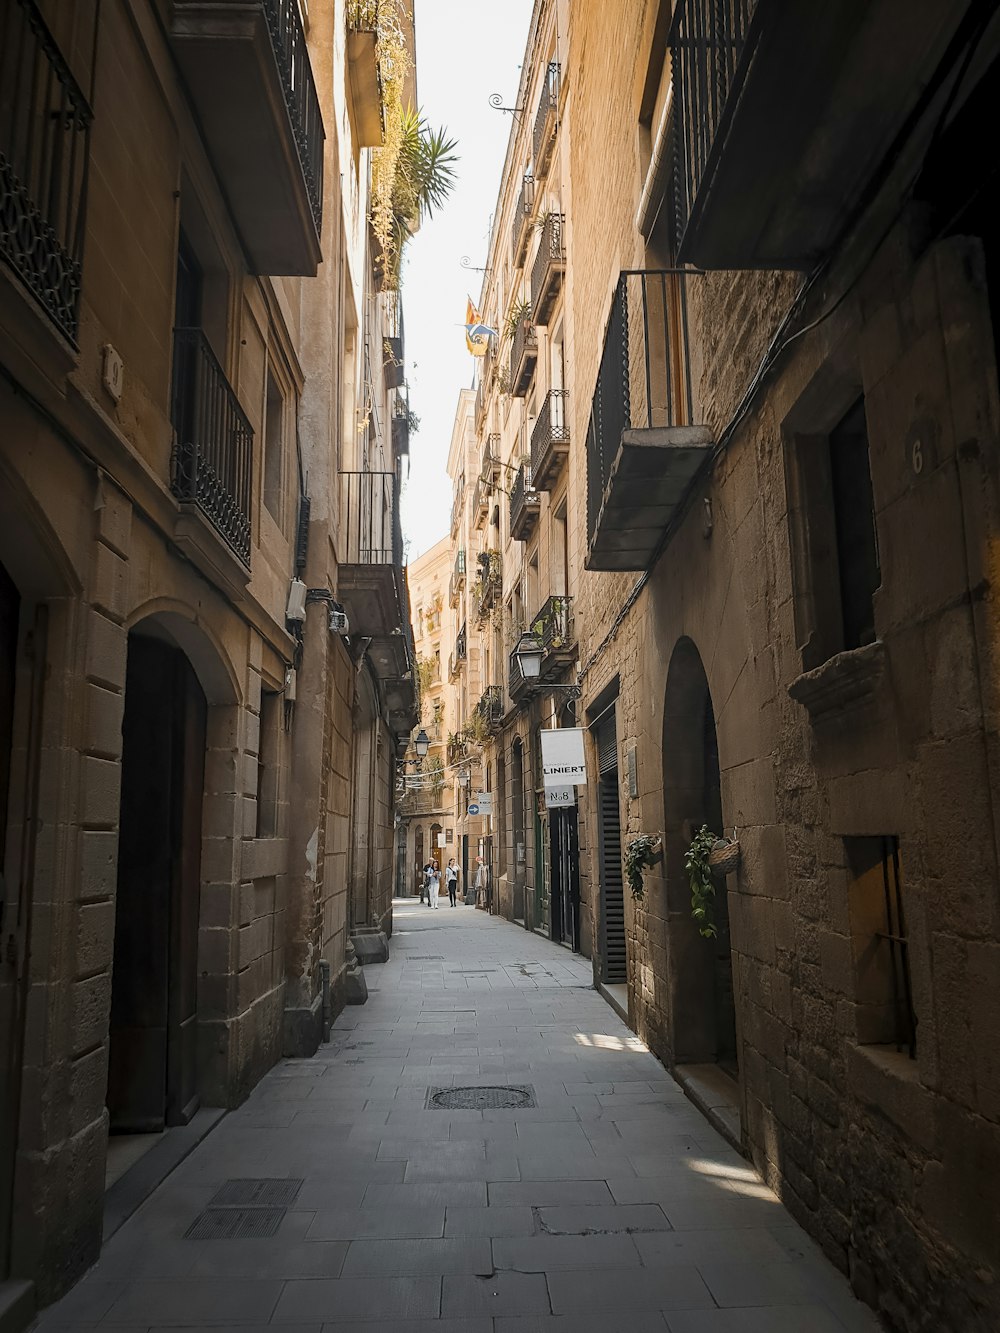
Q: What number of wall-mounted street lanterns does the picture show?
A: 3